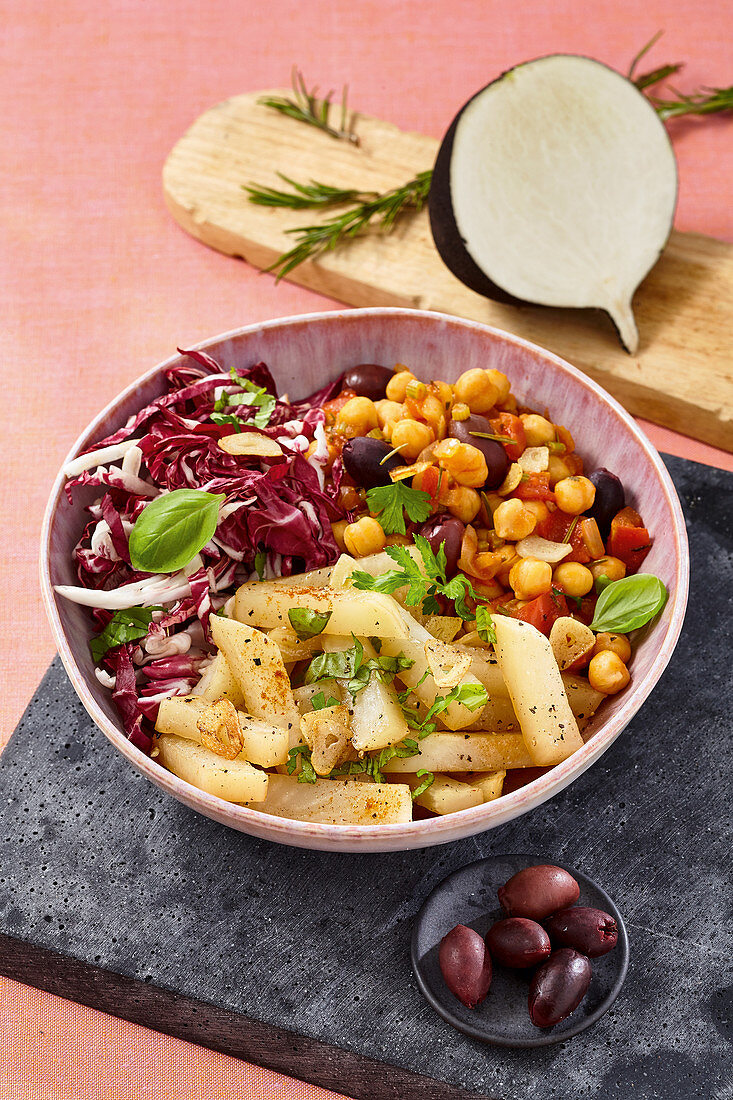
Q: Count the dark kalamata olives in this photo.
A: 10